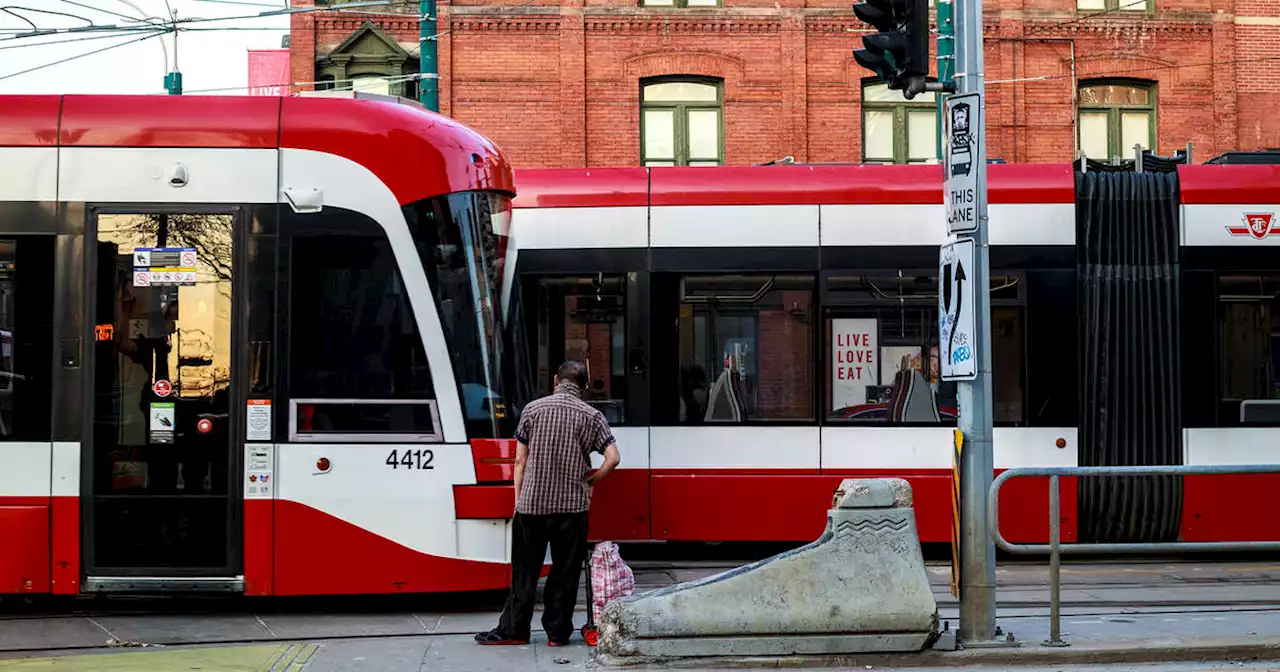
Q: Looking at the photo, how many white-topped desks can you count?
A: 0